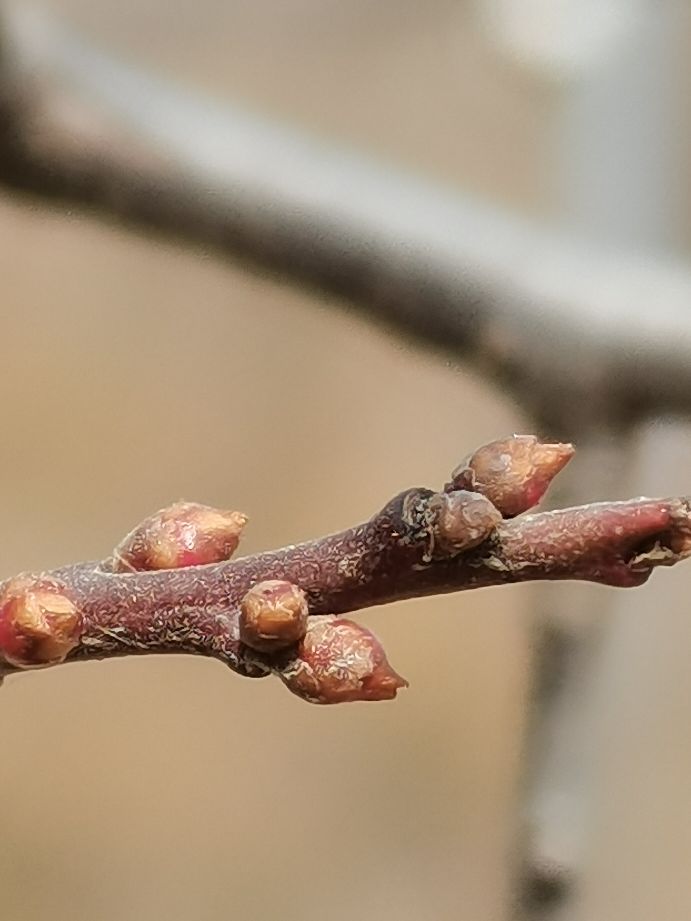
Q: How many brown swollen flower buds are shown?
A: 6